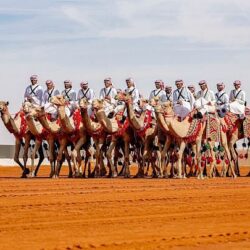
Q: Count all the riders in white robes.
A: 13